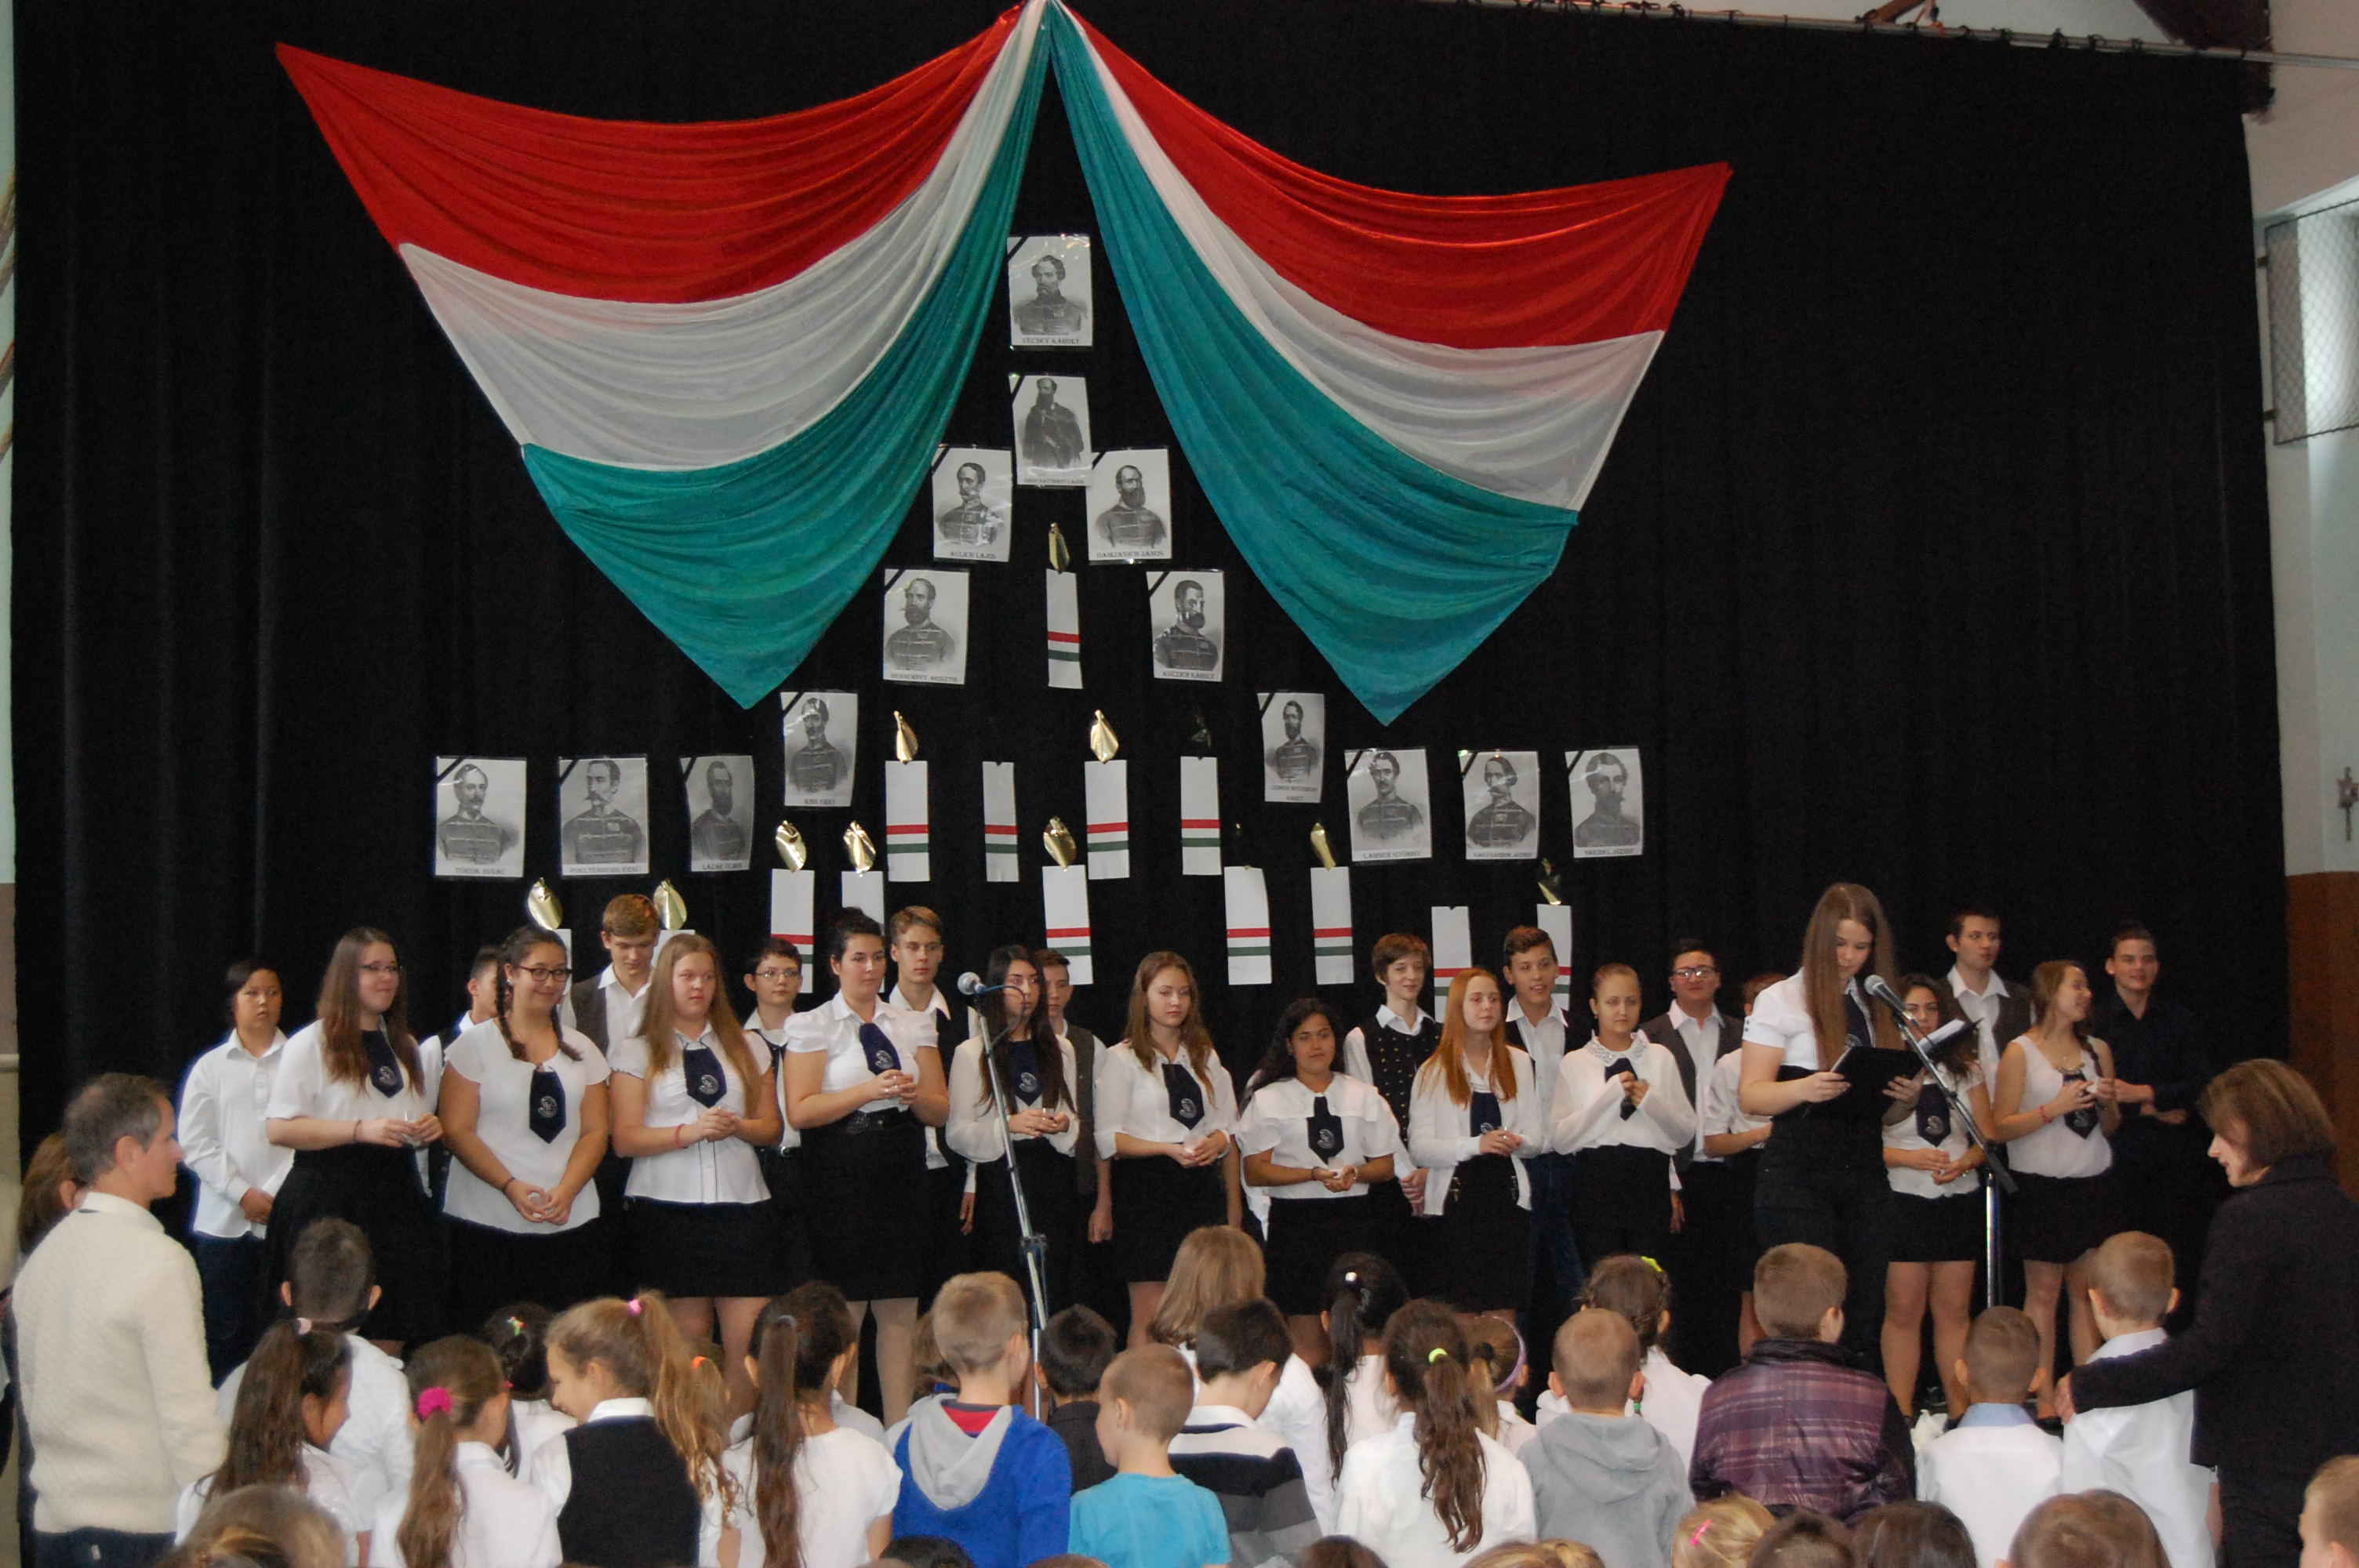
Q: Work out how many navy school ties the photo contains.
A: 12